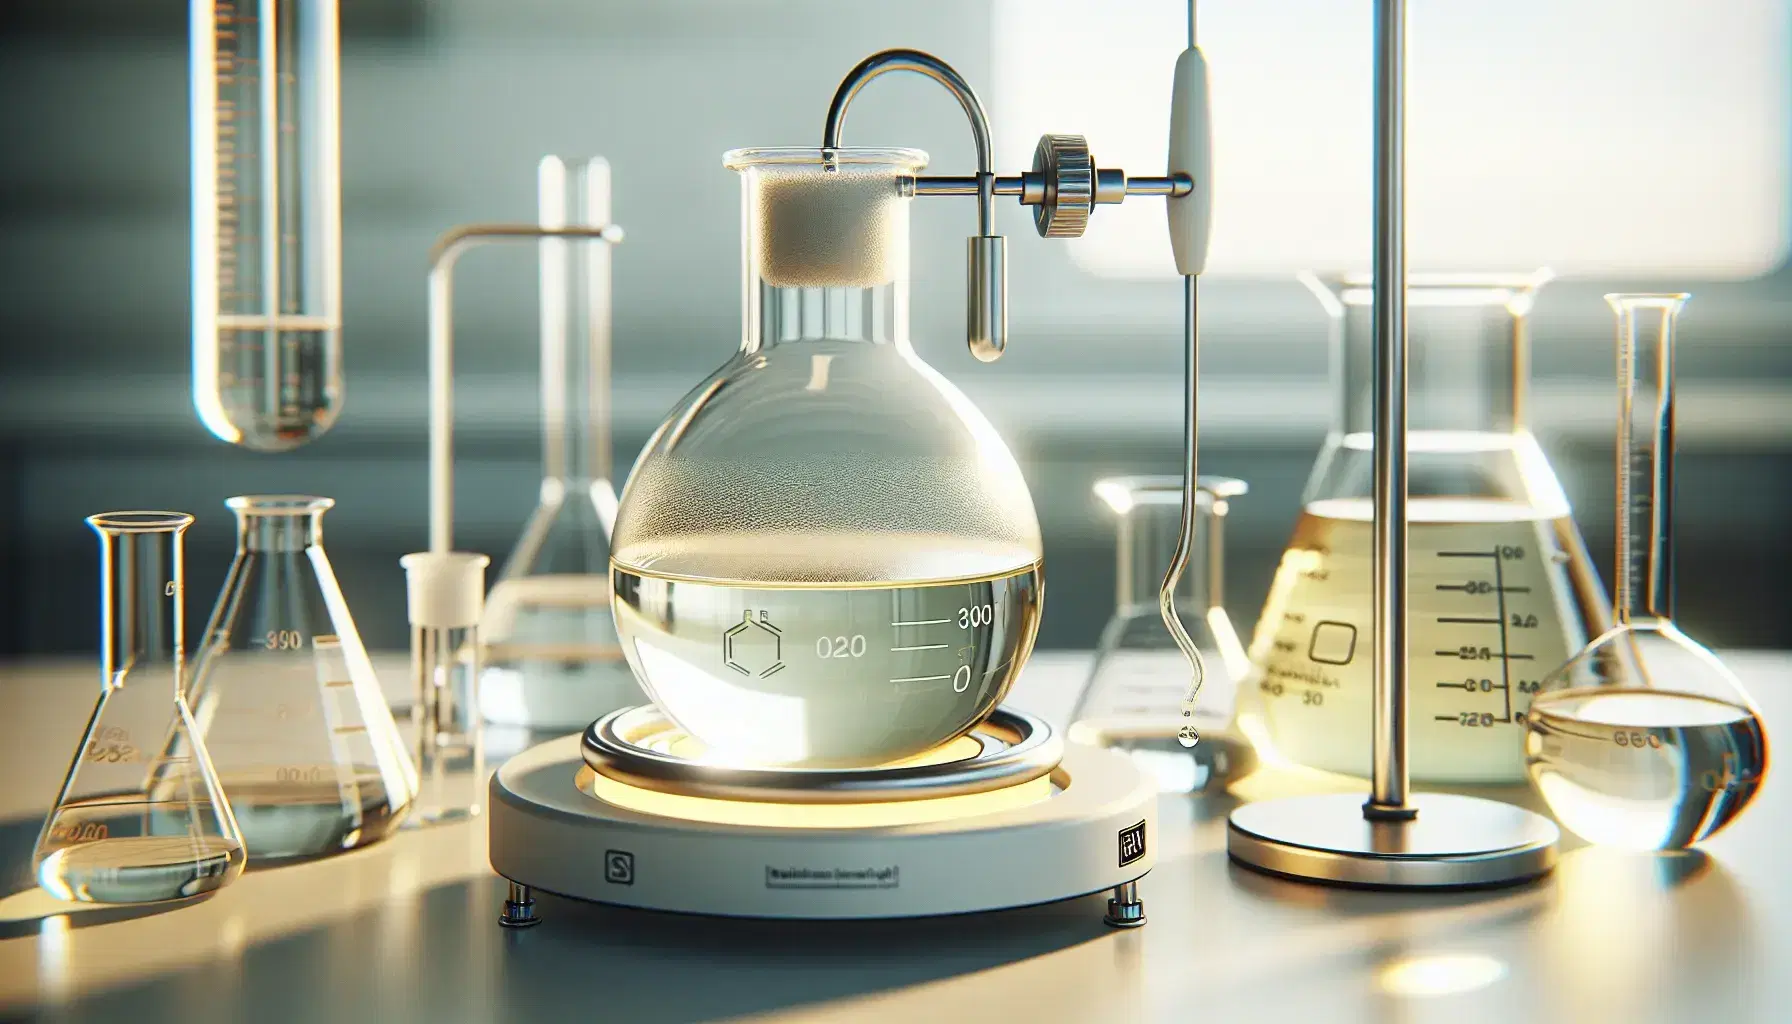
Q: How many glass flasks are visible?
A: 7